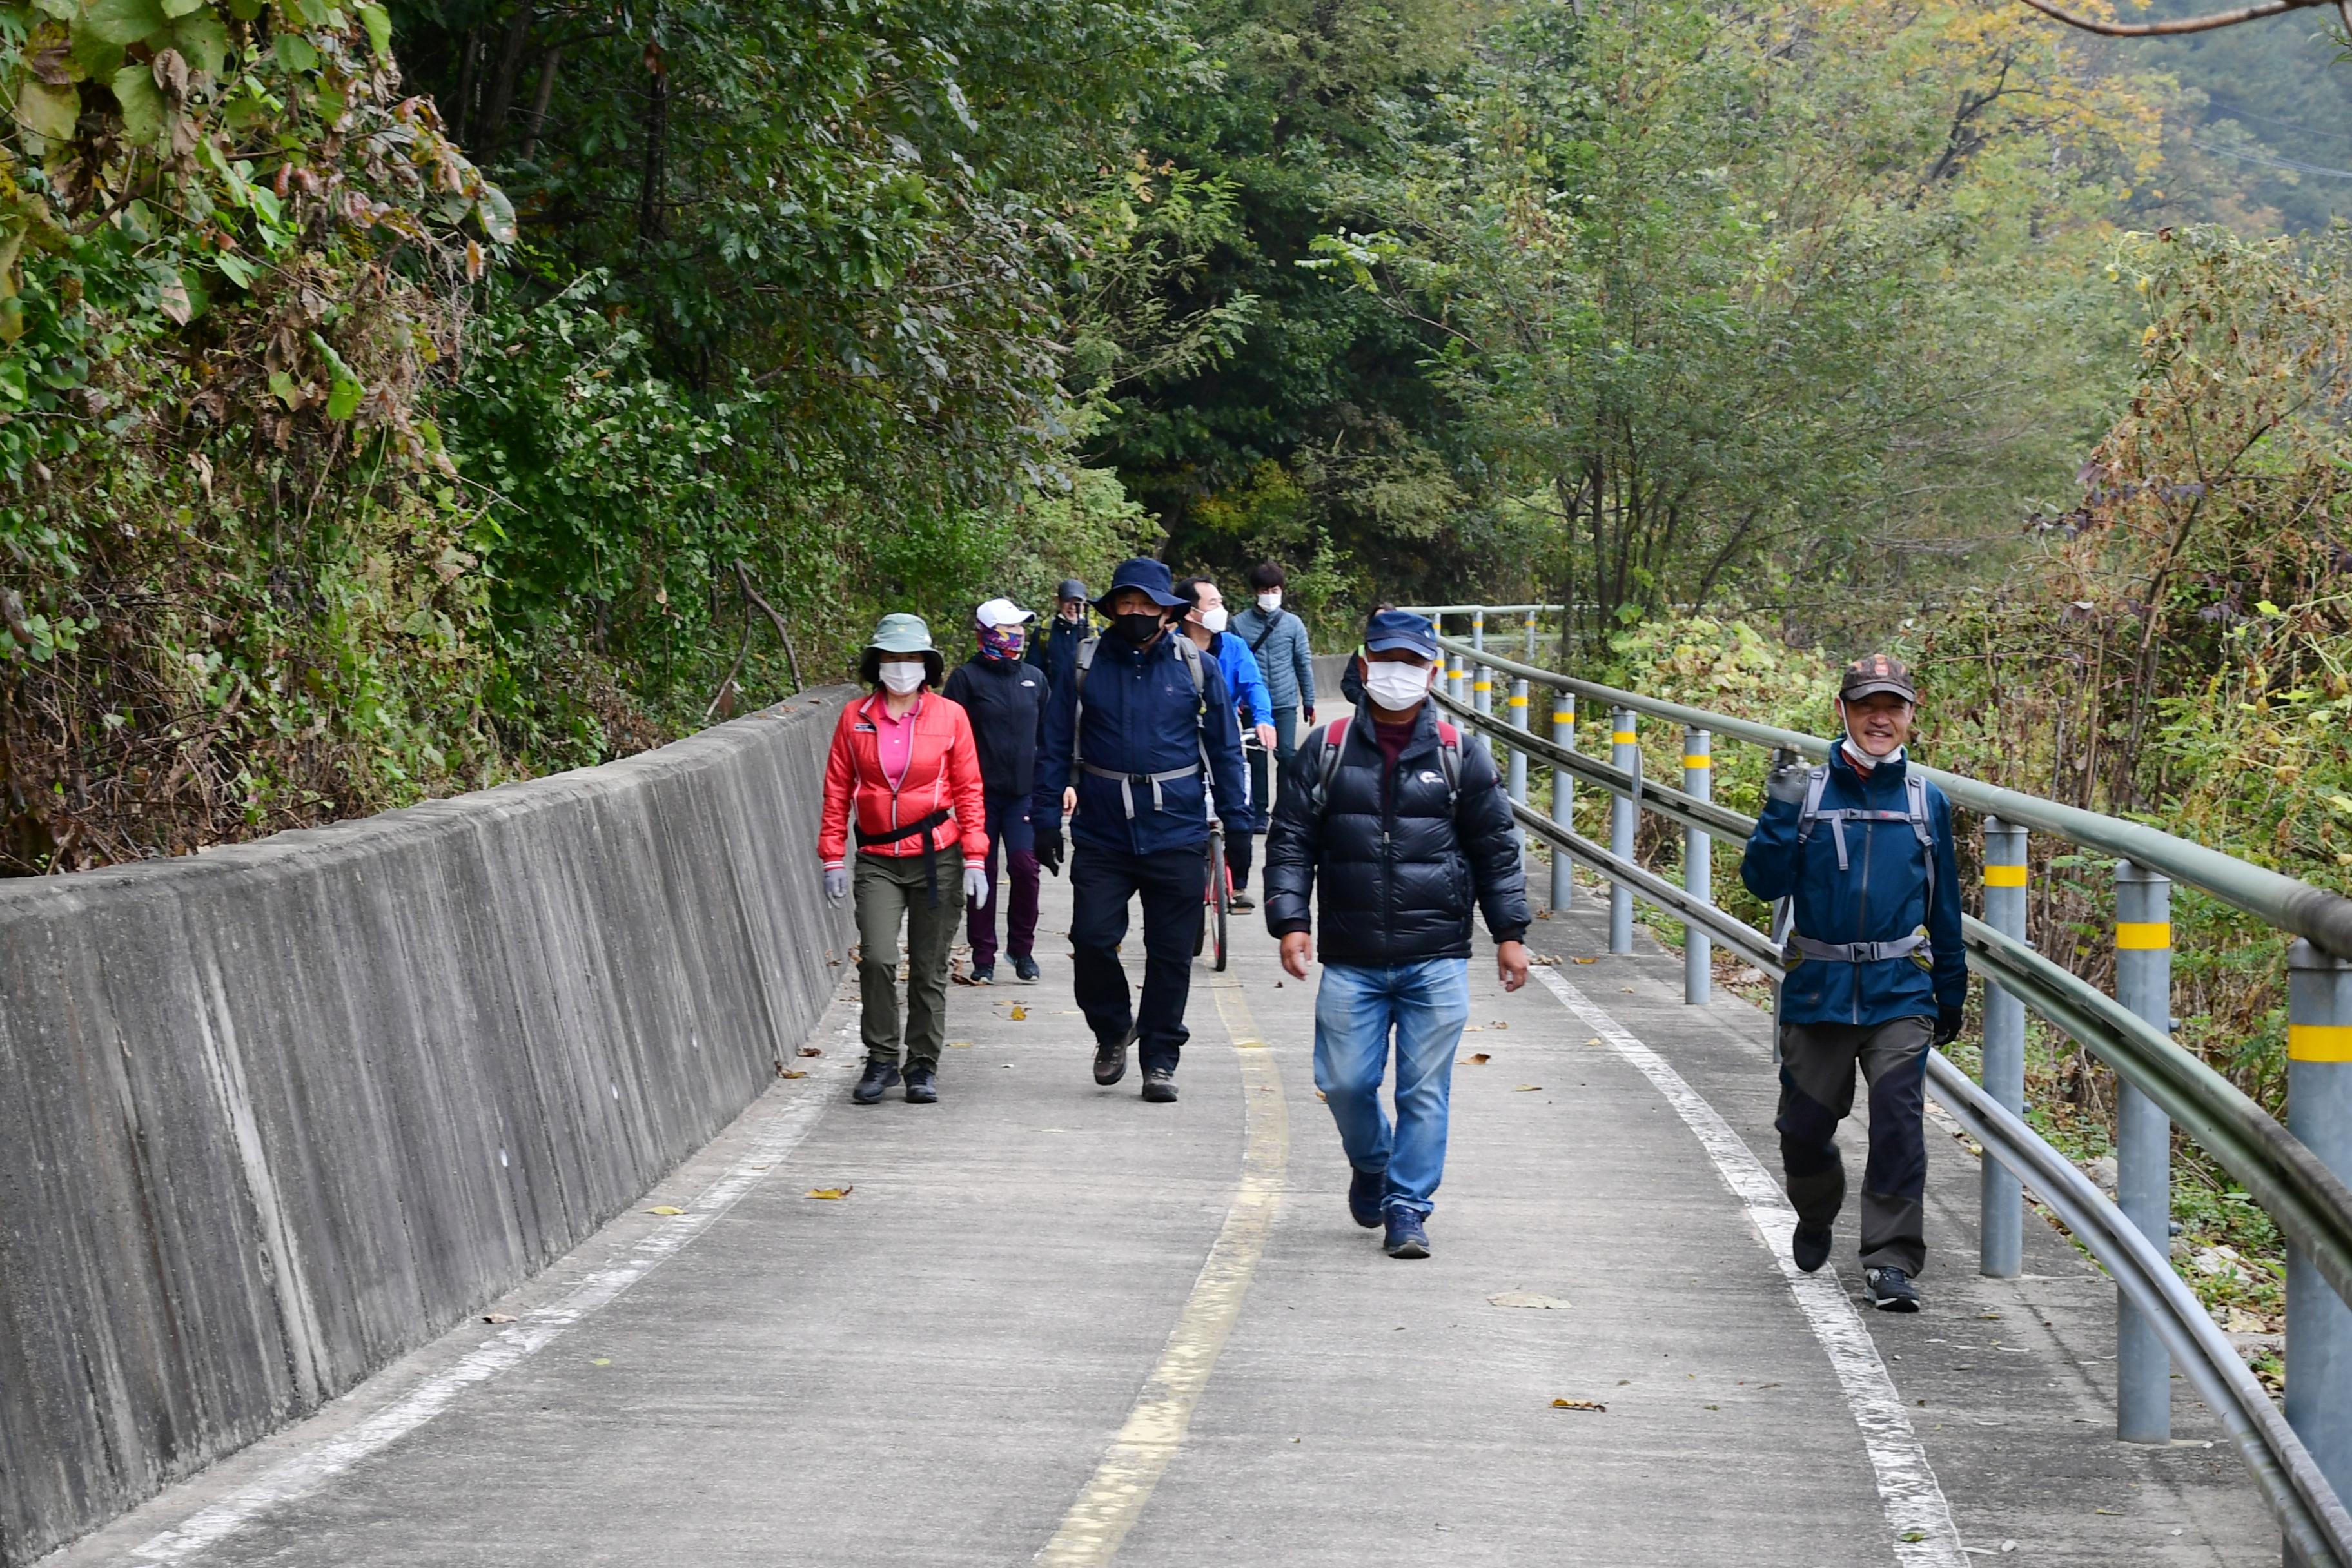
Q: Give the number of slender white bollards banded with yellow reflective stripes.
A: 13